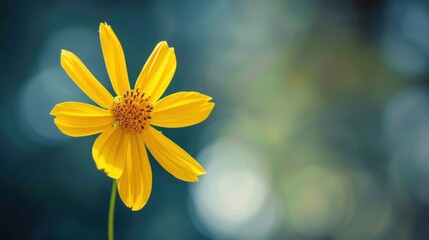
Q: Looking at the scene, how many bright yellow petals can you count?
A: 8